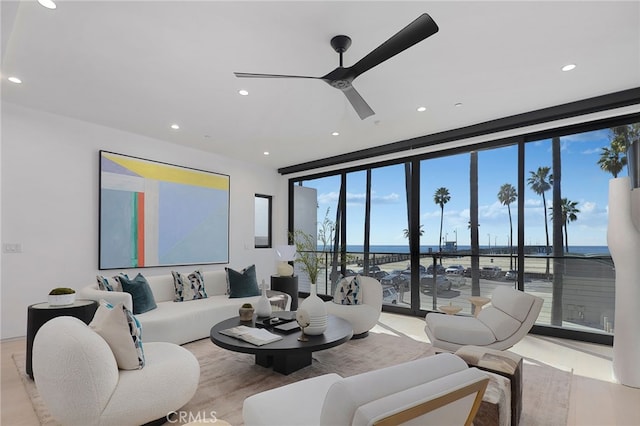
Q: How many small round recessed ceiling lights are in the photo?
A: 8